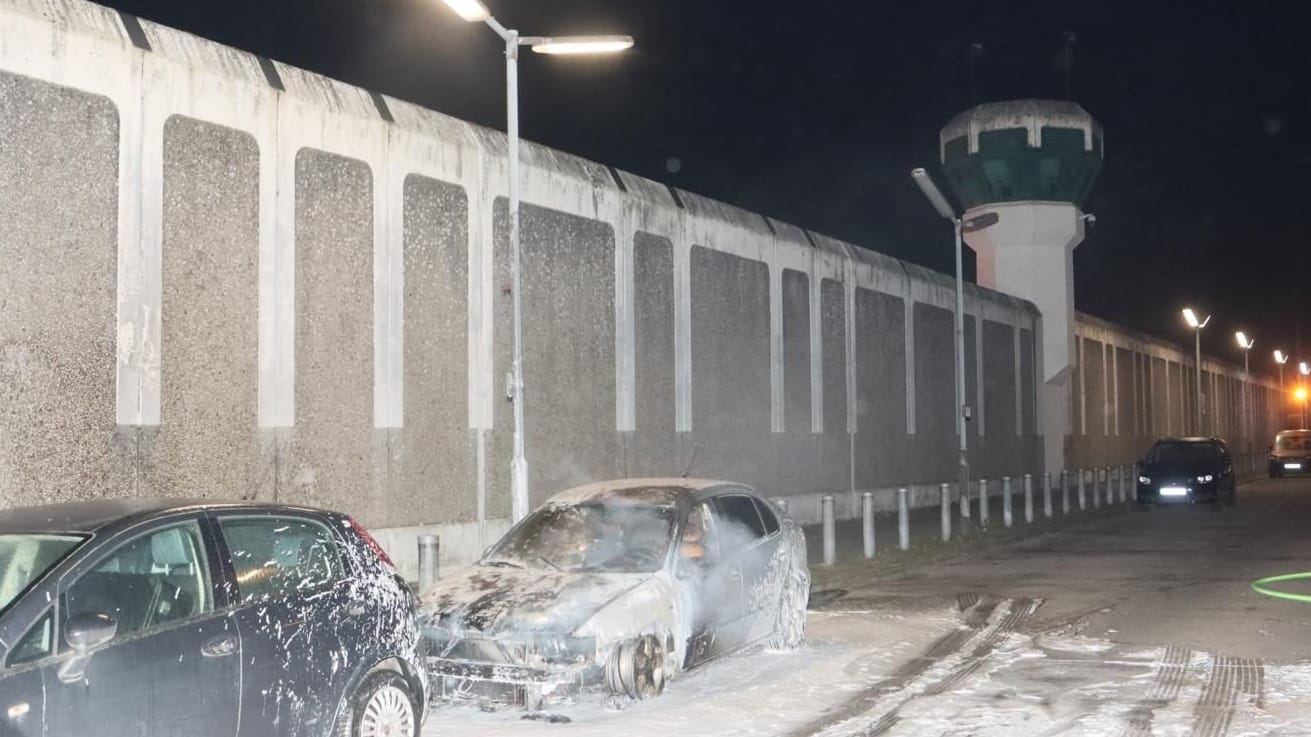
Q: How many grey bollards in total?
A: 15